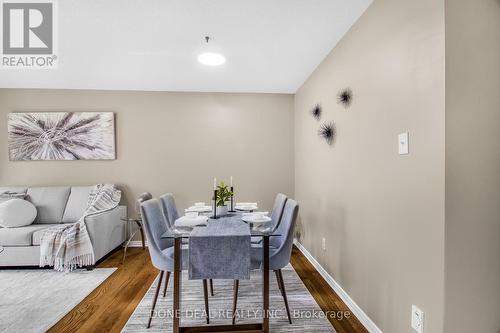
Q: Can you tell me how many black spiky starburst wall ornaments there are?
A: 3